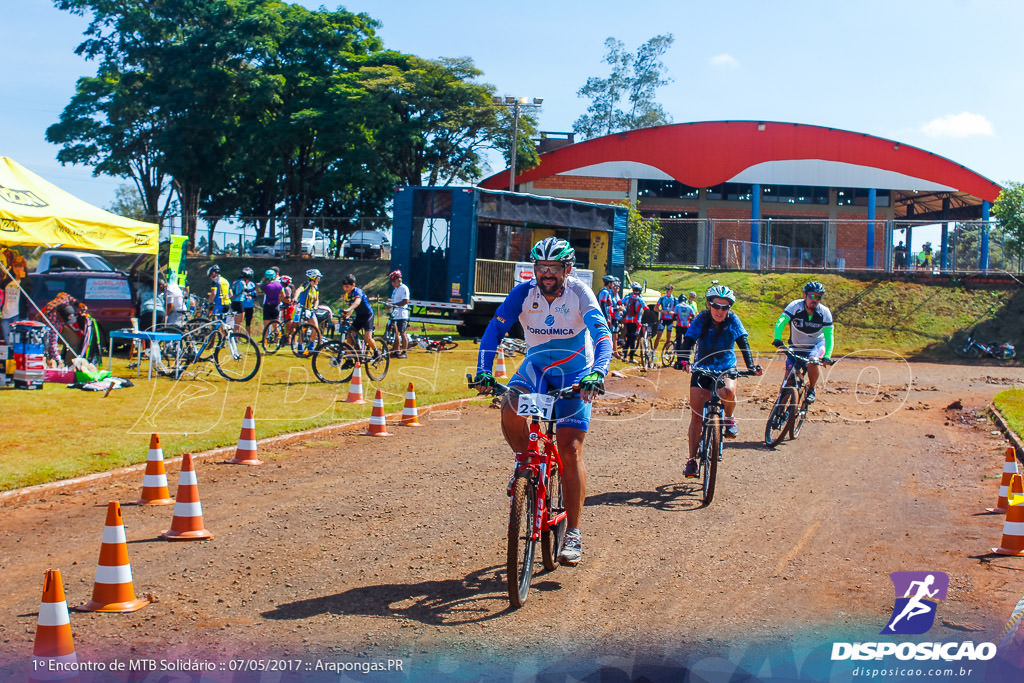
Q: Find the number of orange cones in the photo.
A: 11